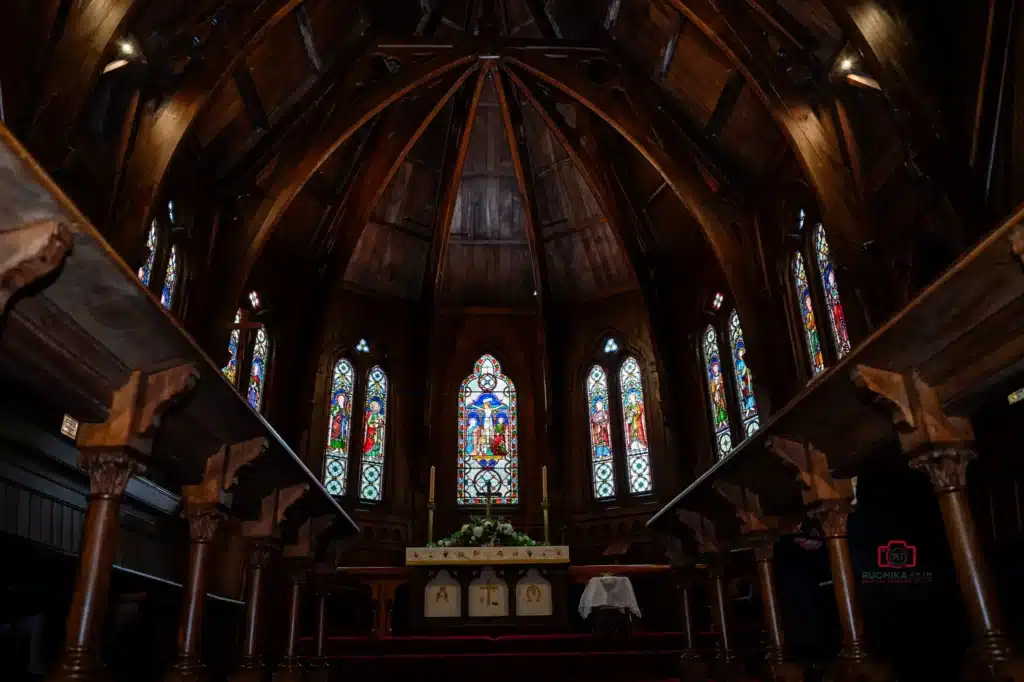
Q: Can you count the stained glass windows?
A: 13